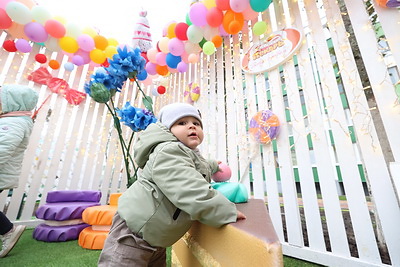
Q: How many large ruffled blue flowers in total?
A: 3